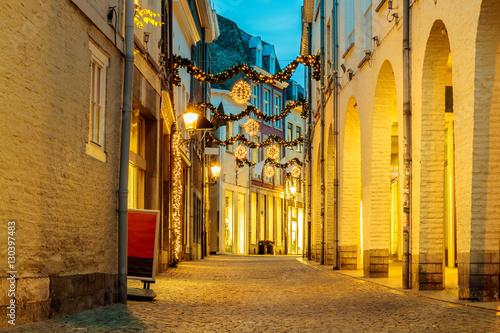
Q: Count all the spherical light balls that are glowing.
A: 6